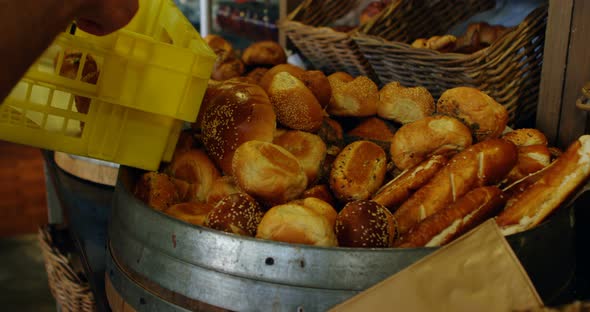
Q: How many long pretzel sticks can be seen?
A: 4